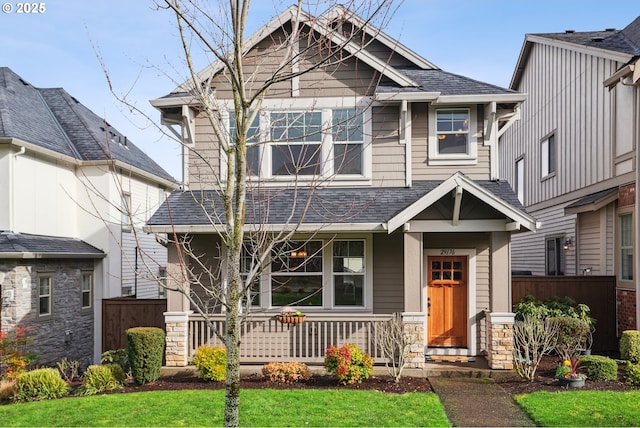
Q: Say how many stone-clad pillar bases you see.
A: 3